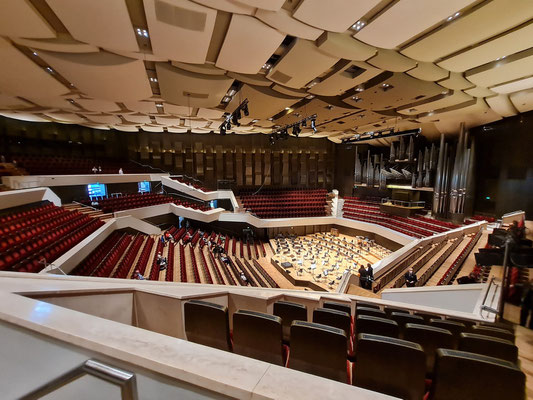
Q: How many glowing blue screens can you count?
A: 2